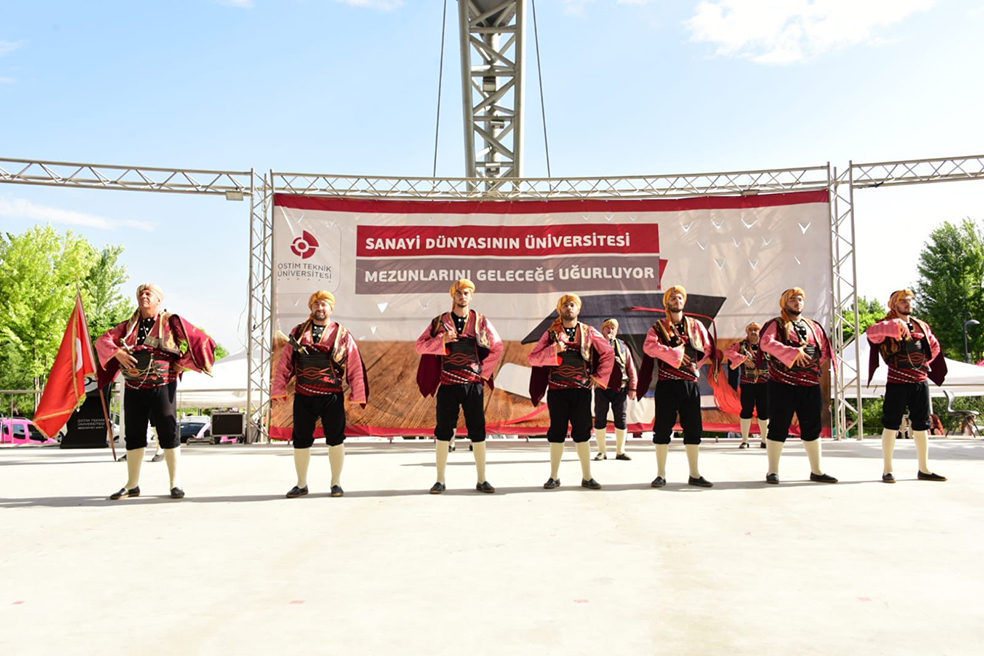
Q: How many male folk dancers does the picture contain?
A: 9